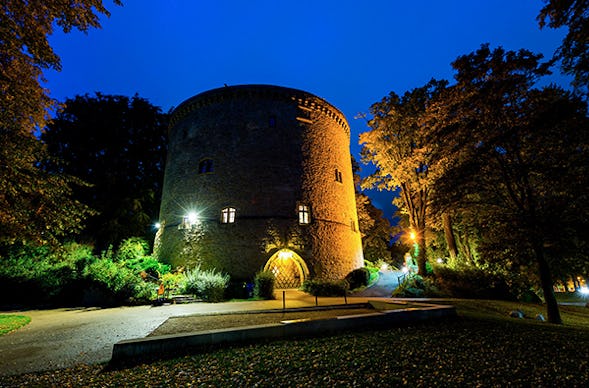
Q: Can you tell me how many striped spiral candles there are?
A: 0